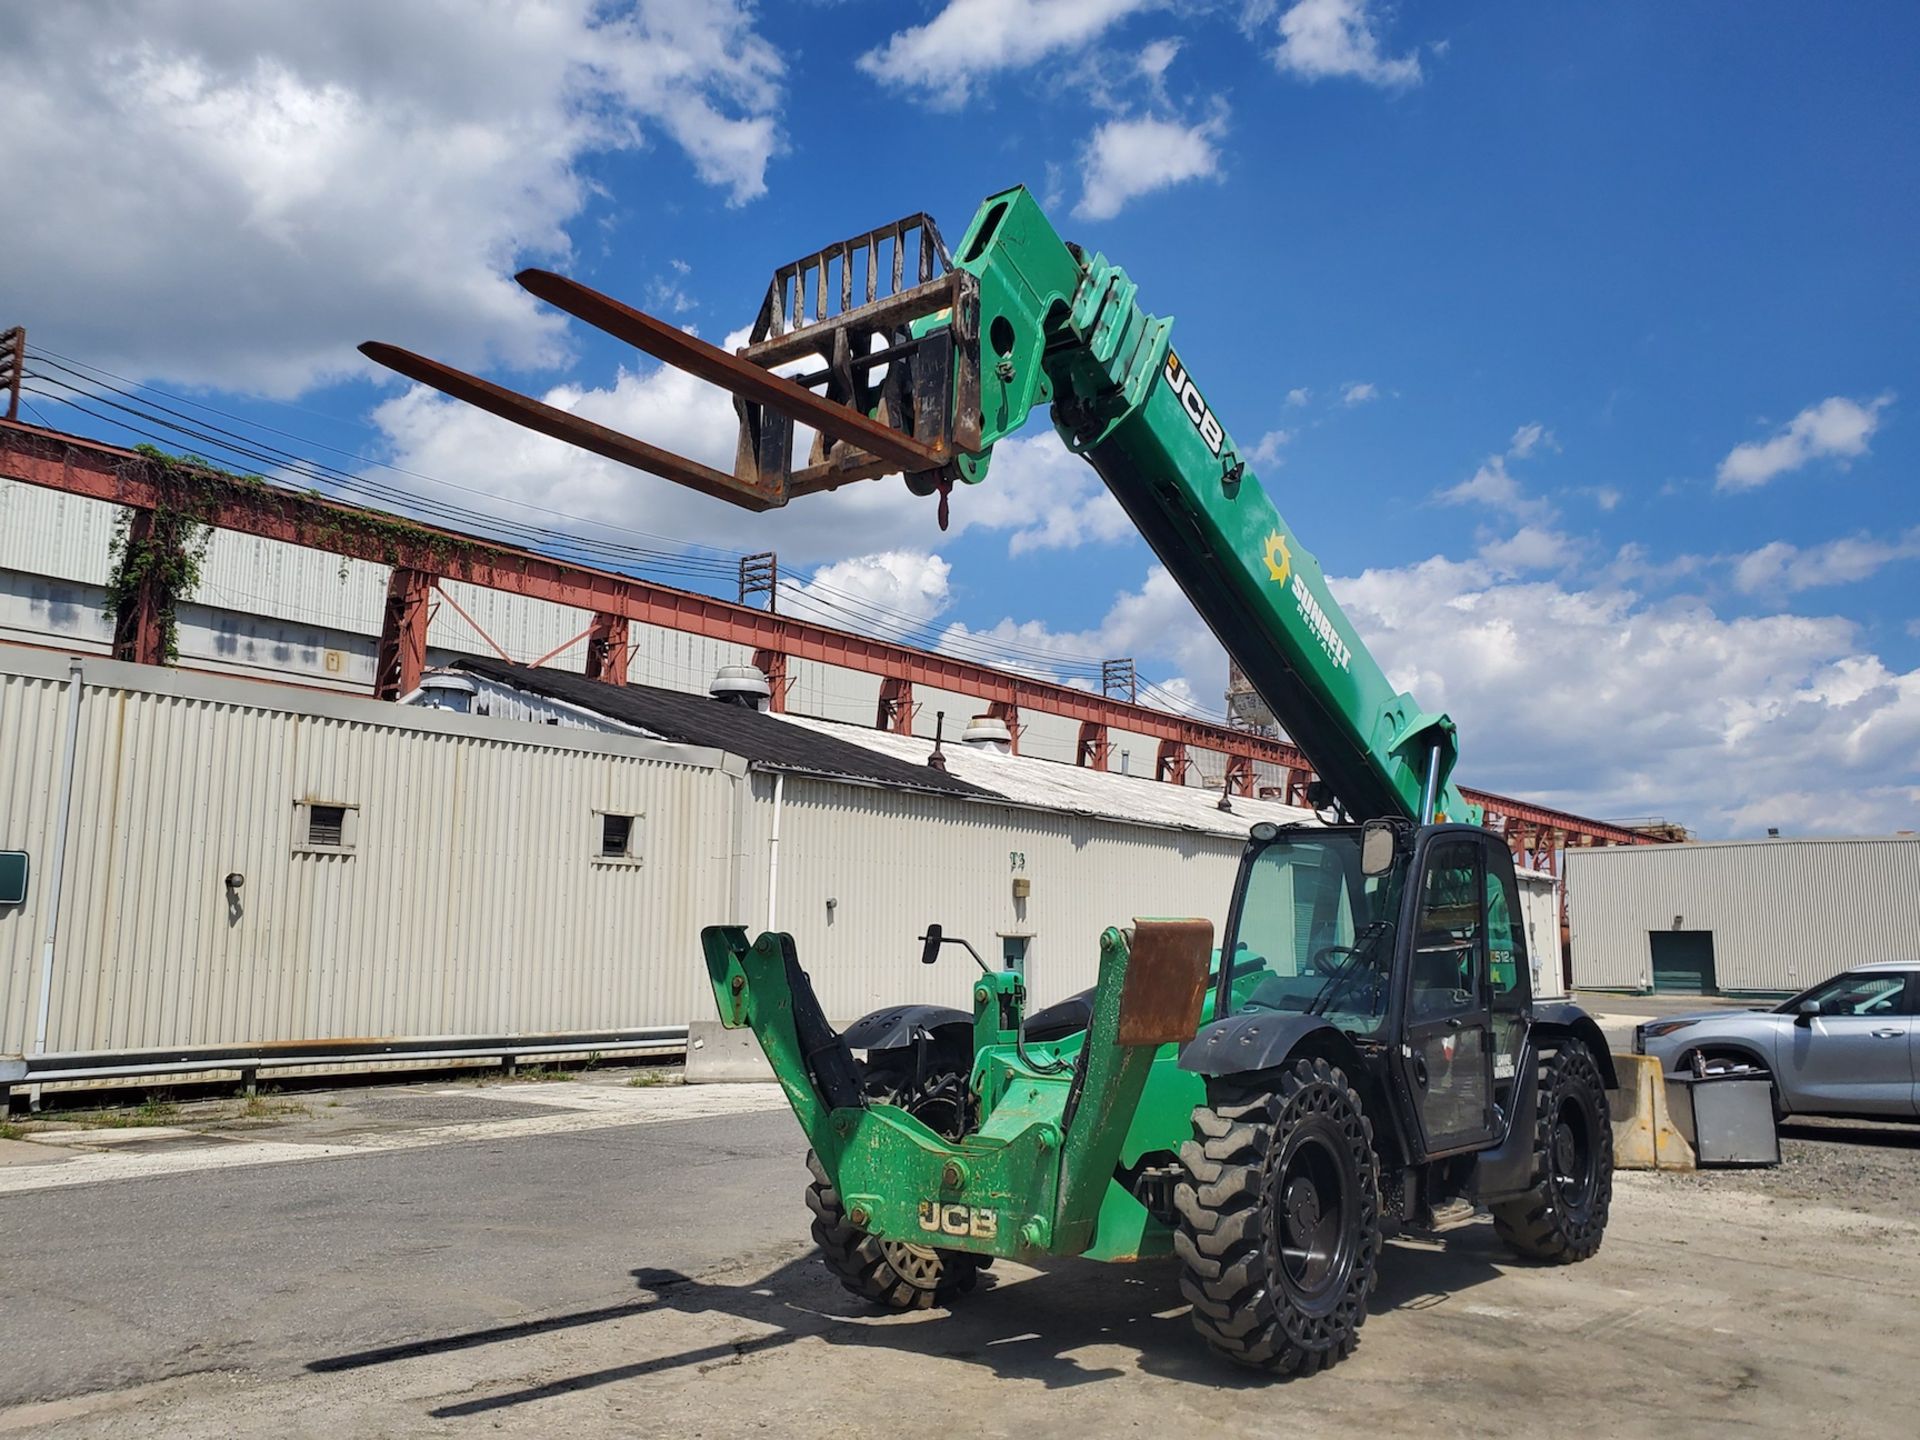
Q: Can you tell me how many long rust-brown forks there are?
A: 2